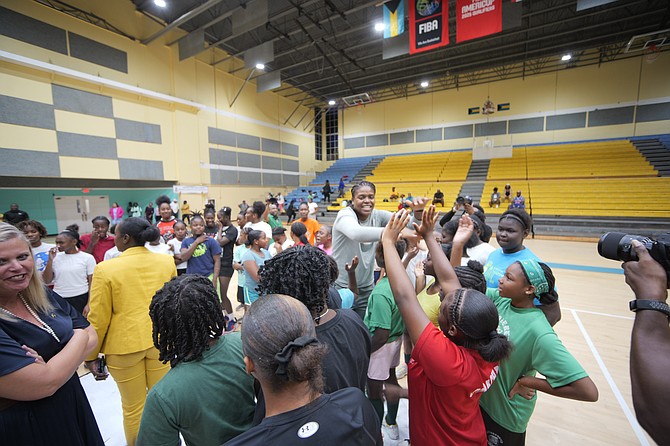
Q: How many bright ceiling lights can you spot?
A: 6